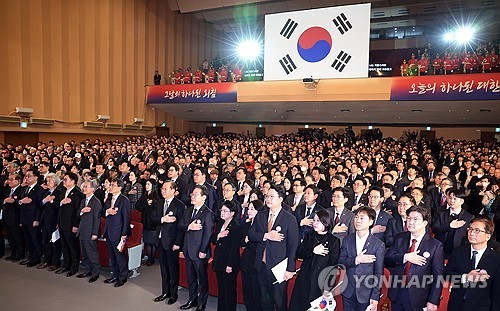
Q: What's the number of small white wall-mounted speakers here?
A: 3